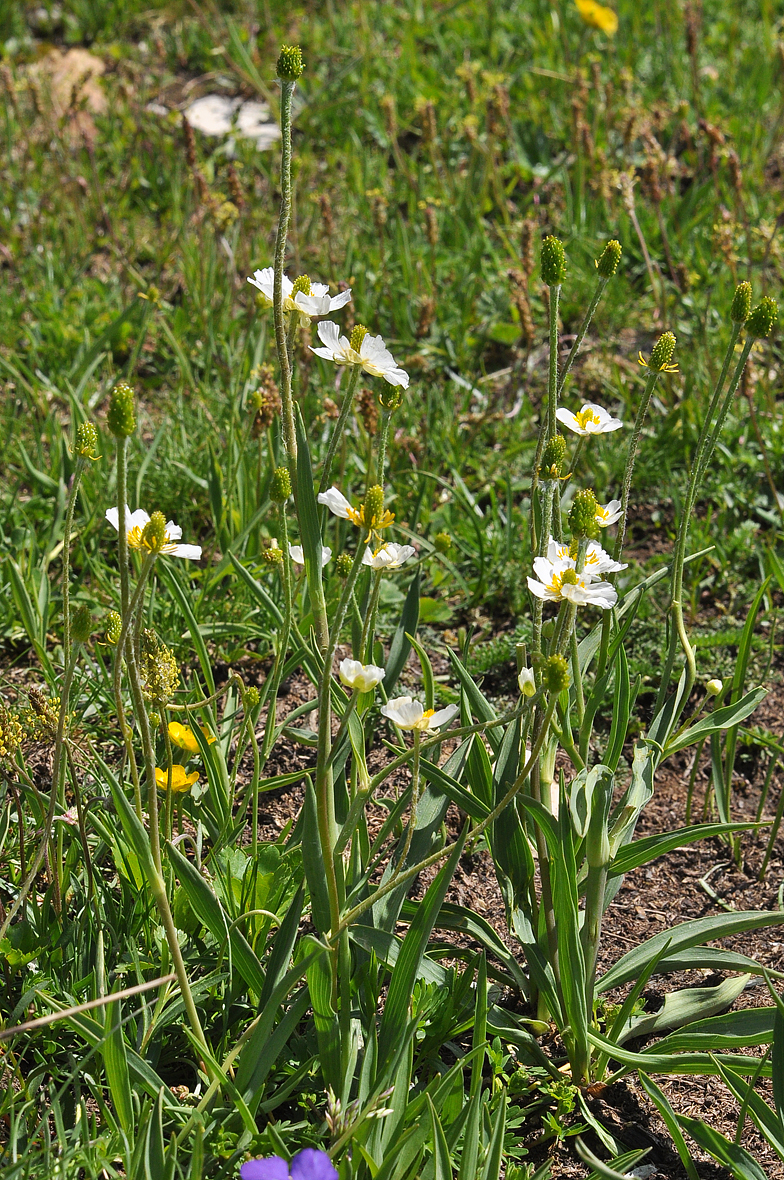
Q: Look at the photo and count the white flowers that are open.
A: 12